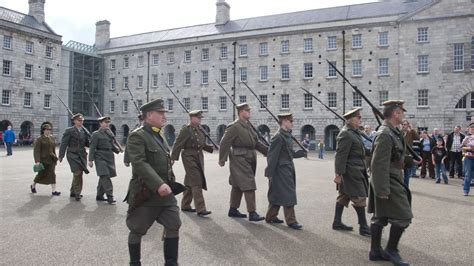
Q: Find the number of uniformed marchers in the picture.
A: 10